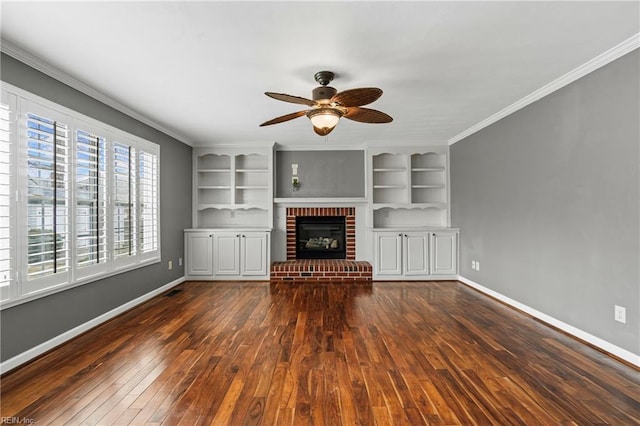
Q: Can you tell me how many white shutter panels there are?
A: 5